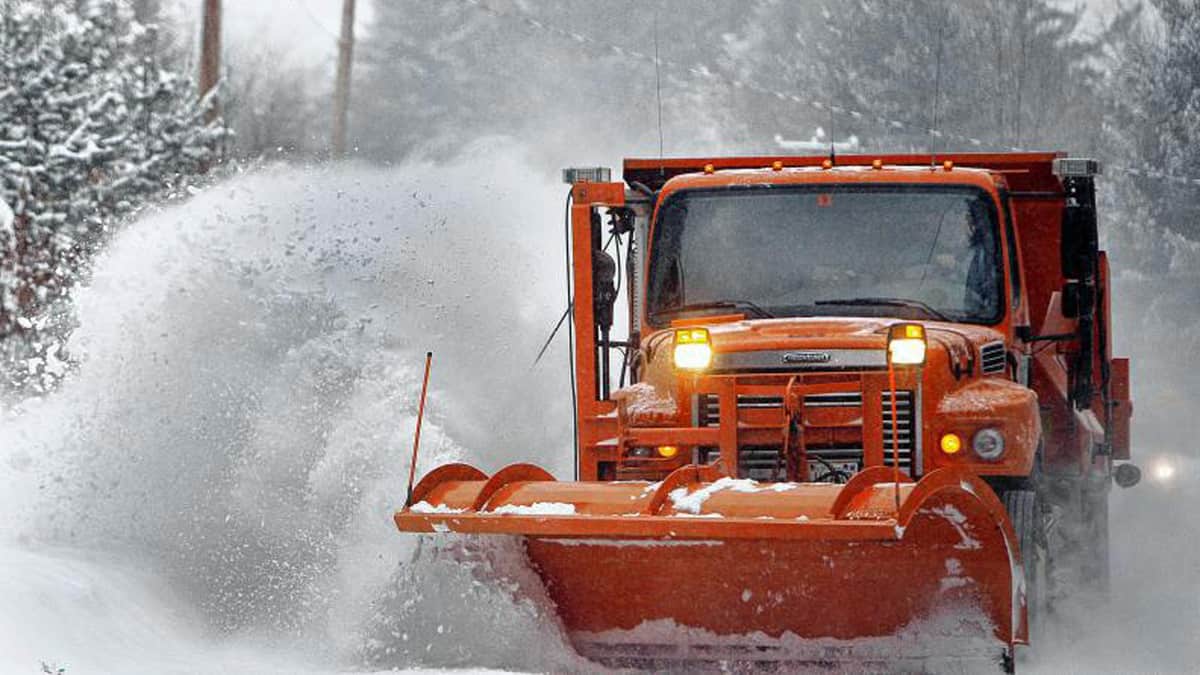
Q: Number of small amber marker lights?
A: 5